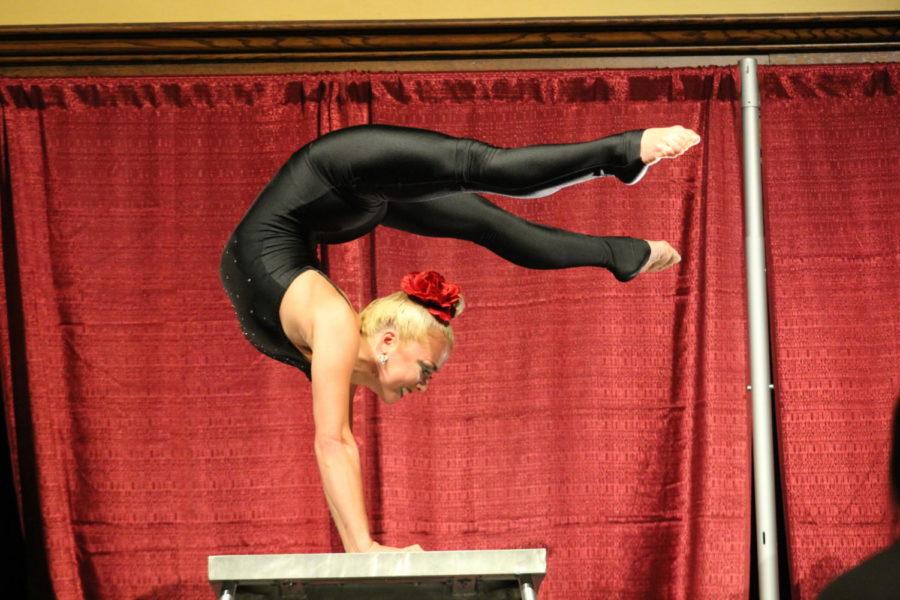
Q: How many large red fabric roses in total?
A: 1